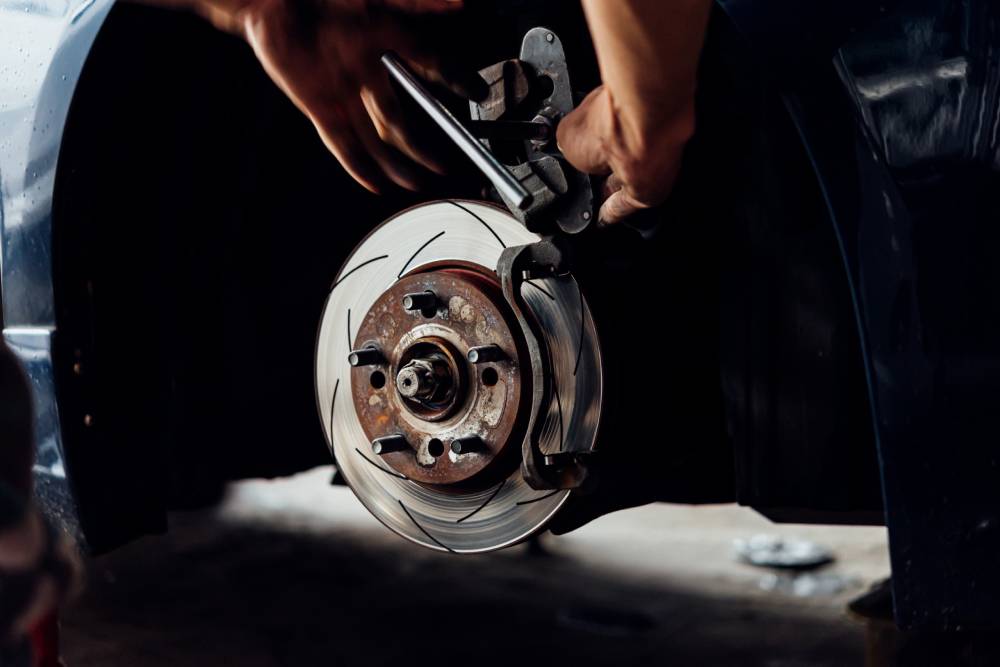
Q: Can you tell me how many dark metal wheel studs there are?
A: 5